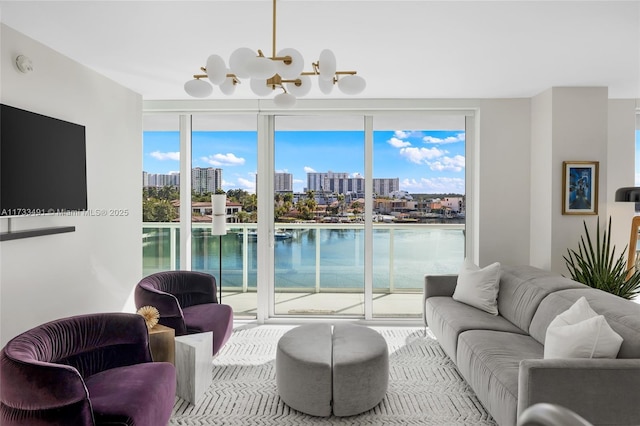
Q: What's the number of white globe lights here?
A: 12